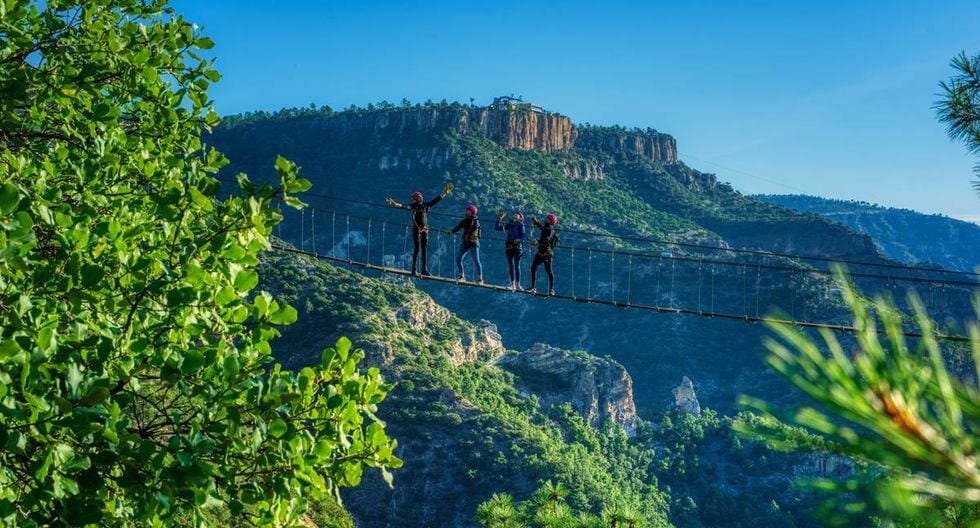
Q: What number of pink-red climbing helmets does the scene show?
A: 4